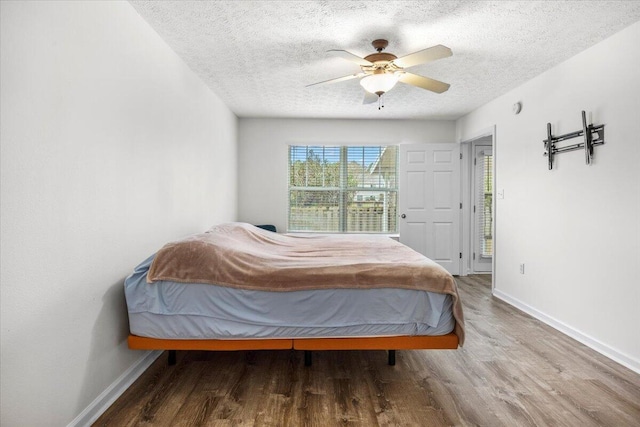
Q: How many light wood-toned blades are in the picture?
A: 5